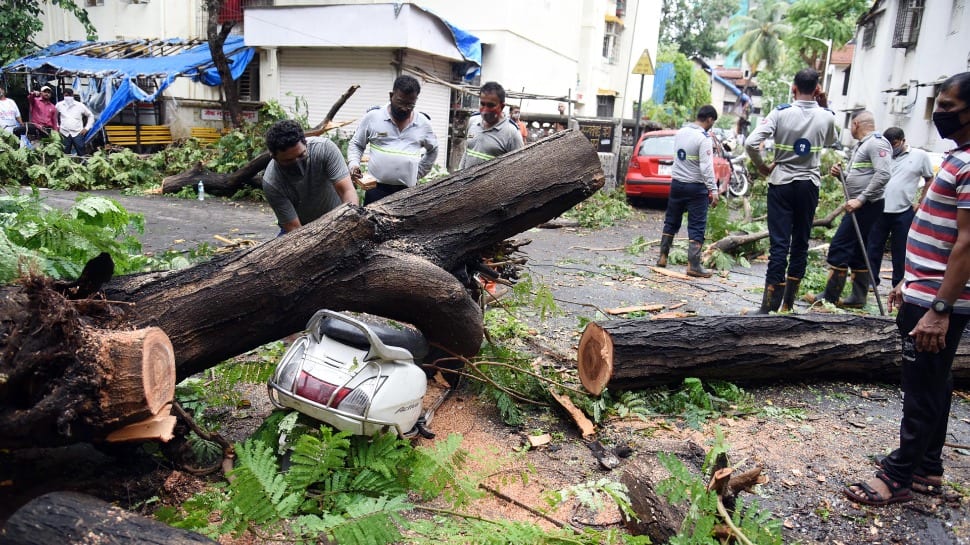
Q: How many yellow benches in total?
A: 2